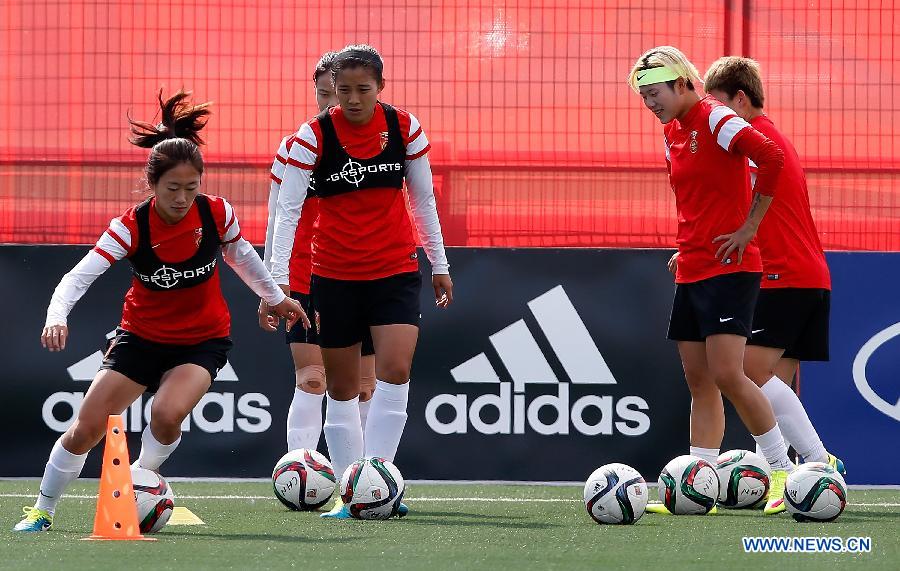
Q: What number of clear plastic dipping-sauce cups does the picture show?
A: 0